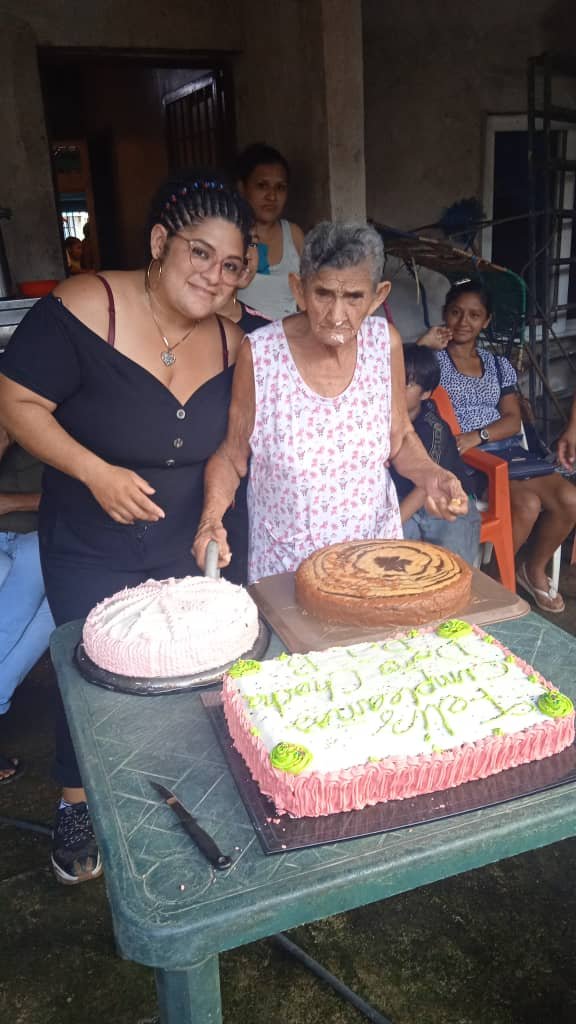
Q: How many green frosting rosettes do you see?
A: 4